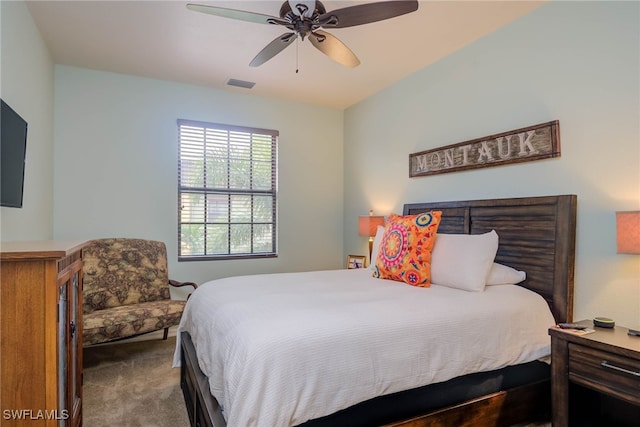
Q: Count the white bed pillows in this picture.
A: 3